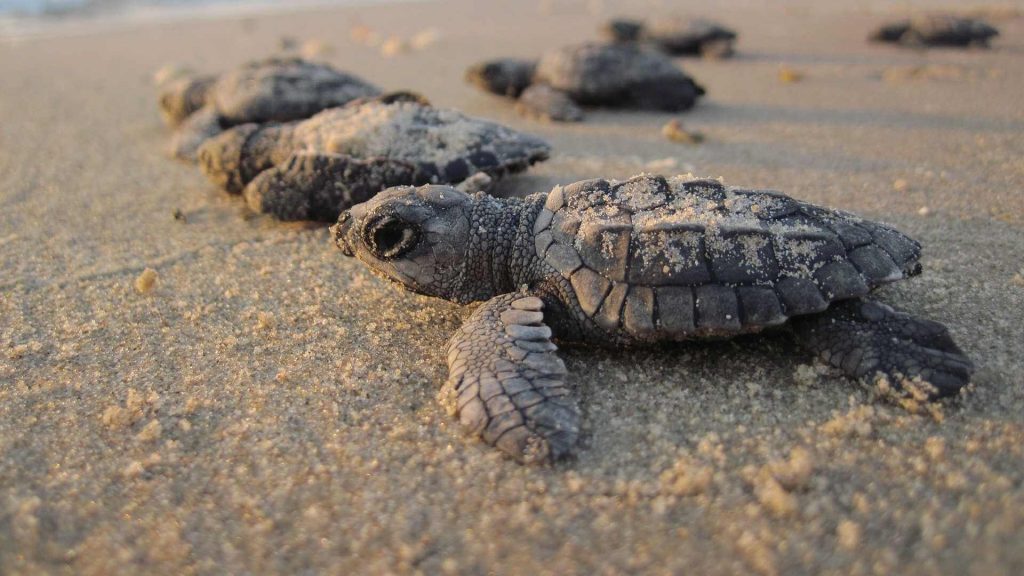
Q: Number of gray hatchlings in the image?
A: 6